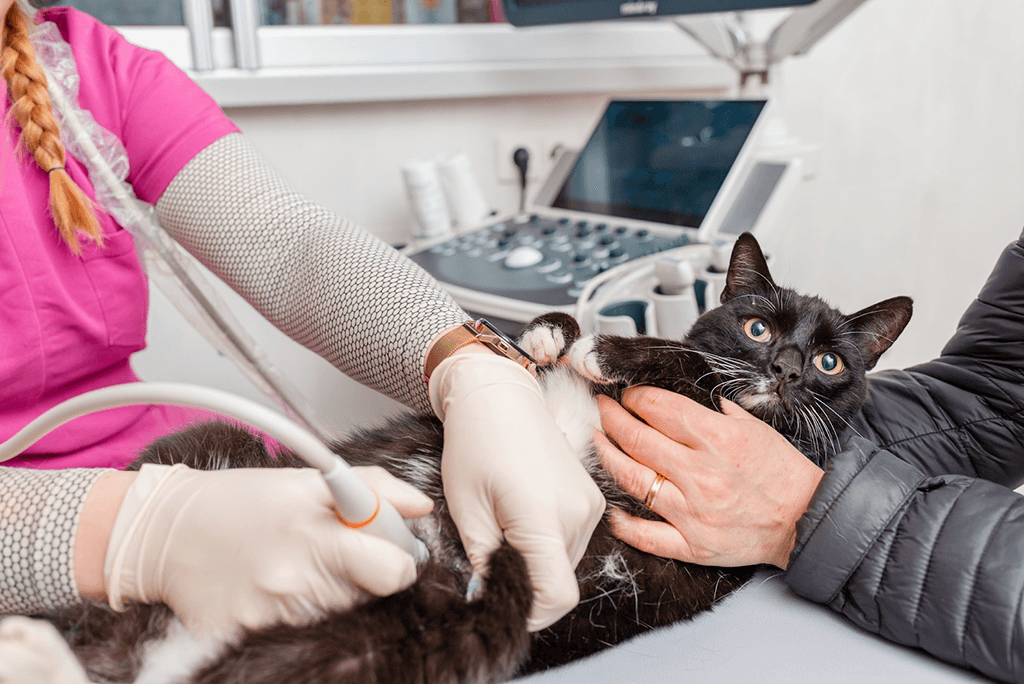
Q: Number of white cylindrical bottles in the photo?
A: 2